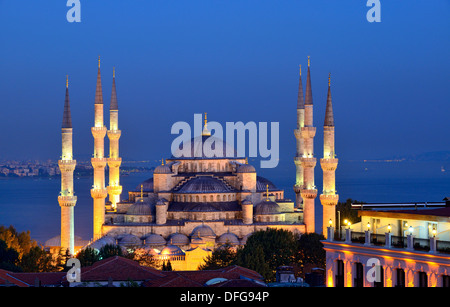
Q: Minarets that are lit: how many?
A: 6